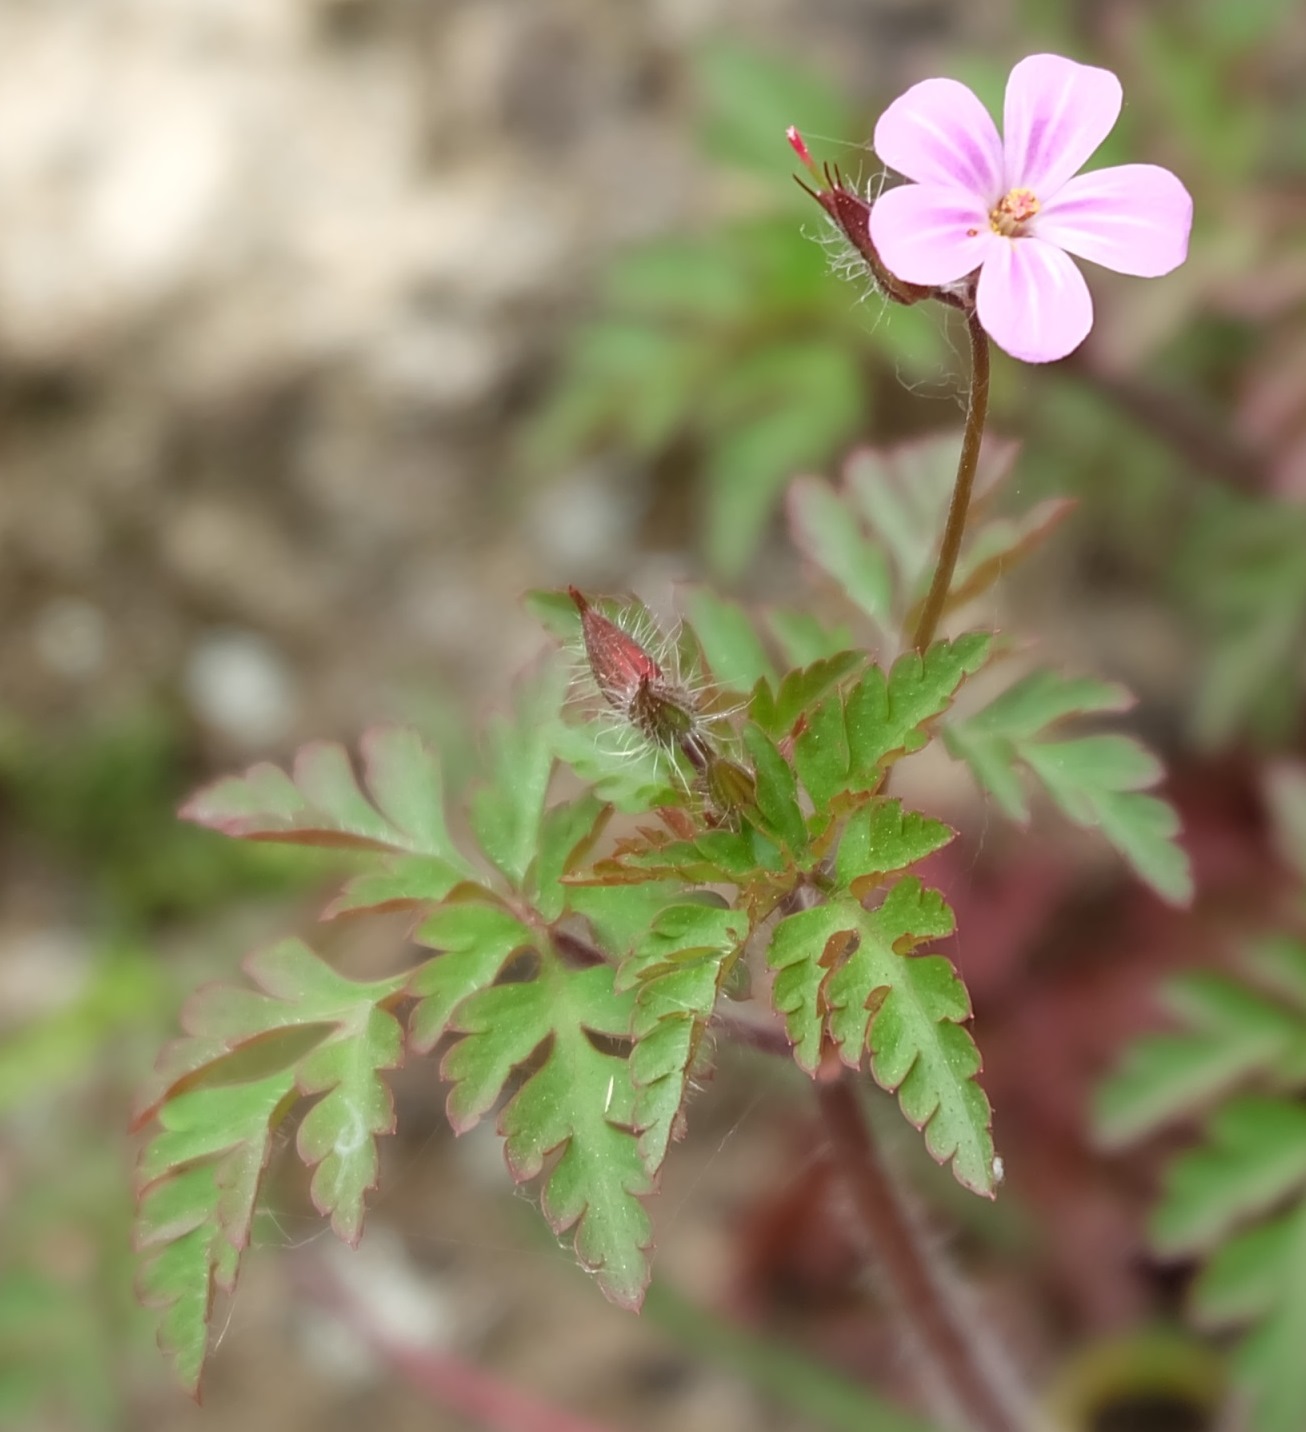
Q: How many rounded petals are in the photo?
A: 5